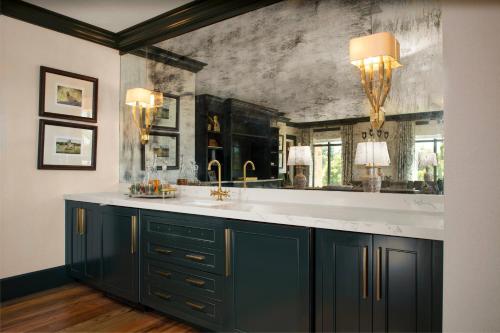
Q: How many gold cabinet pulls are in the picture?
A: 12